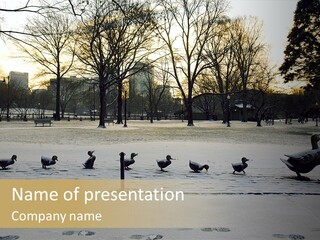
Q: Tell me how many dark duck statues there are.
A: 8